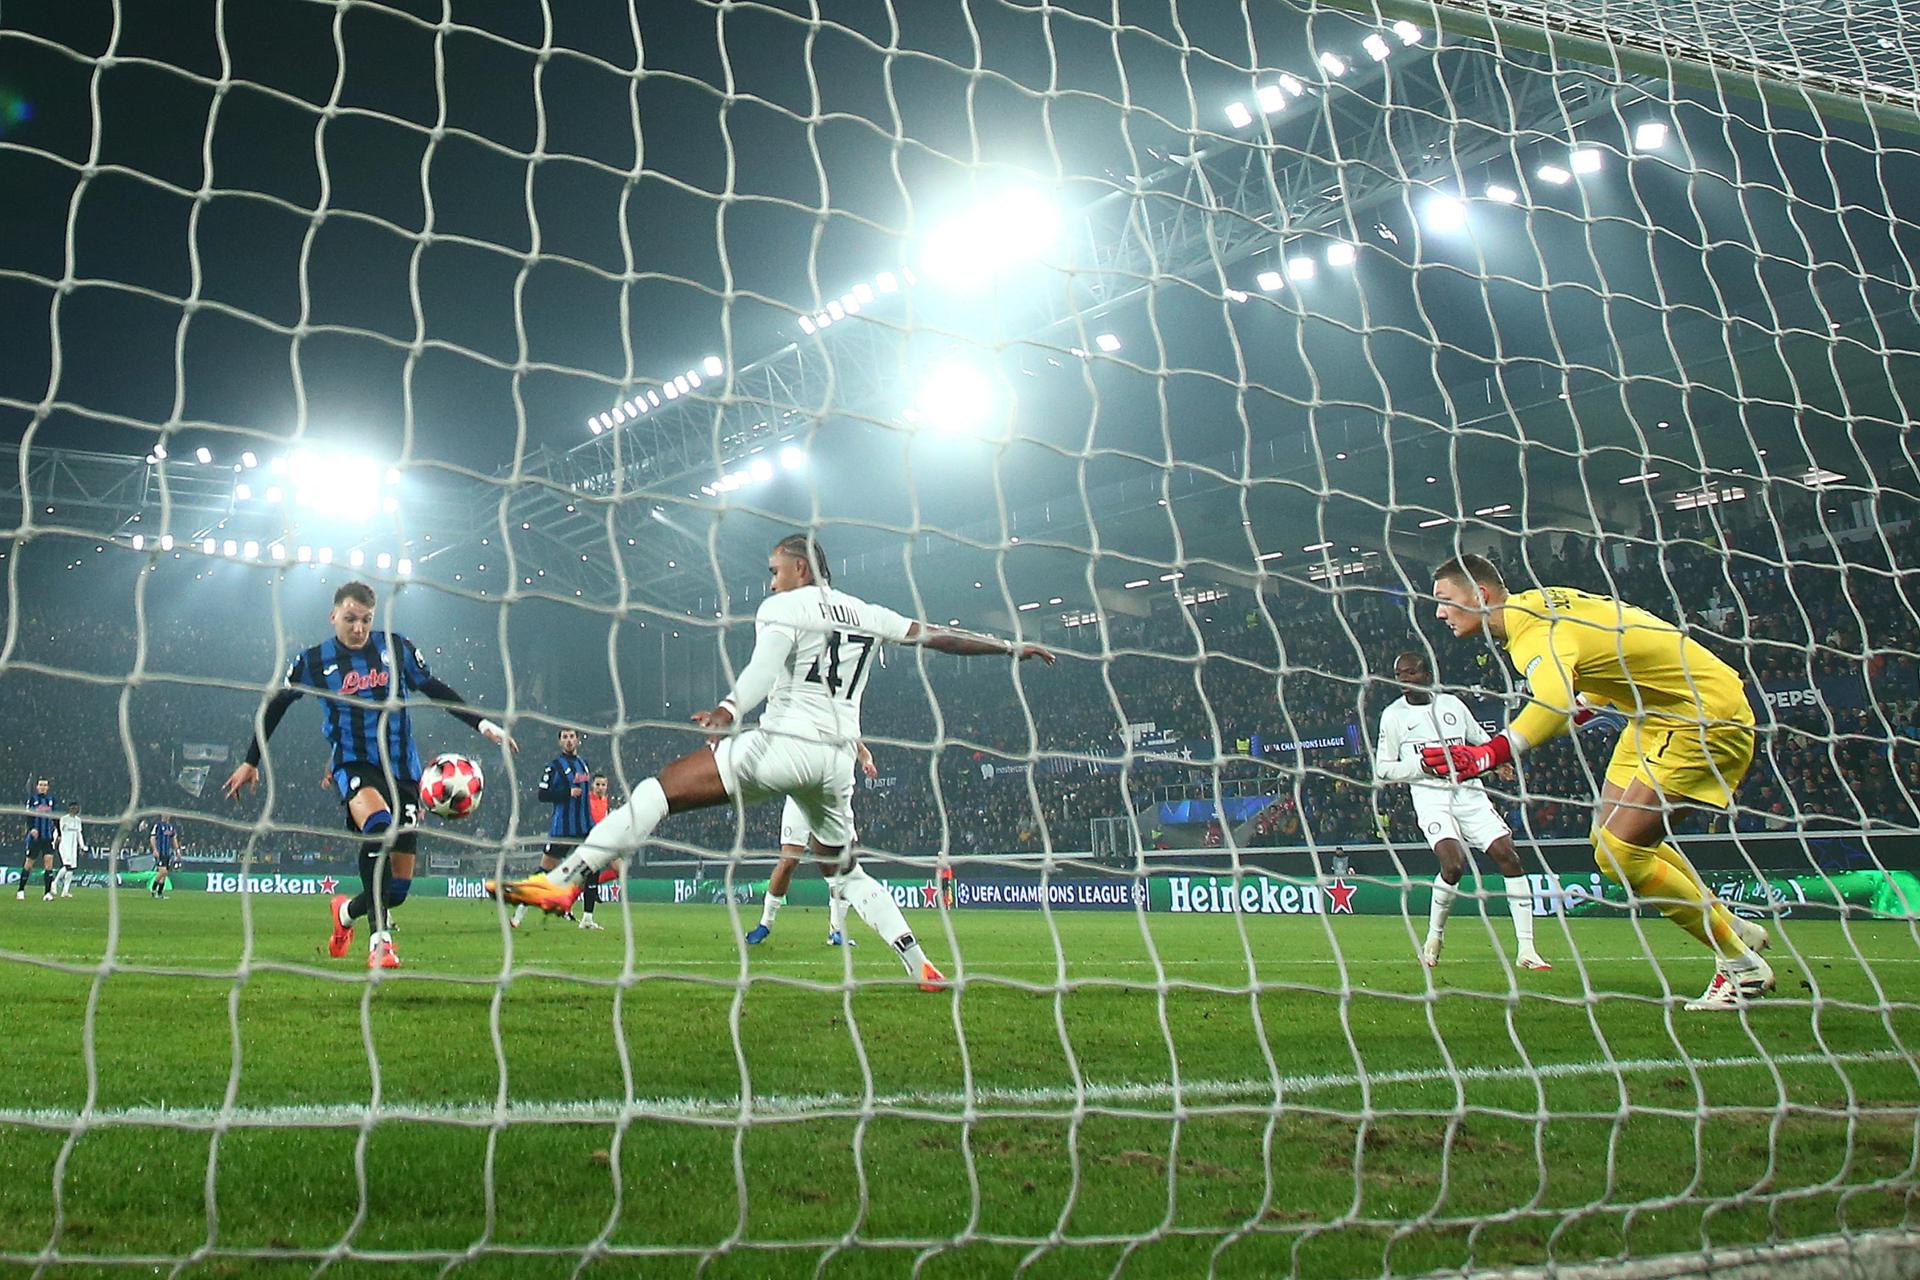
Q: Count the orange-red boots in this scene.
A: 4